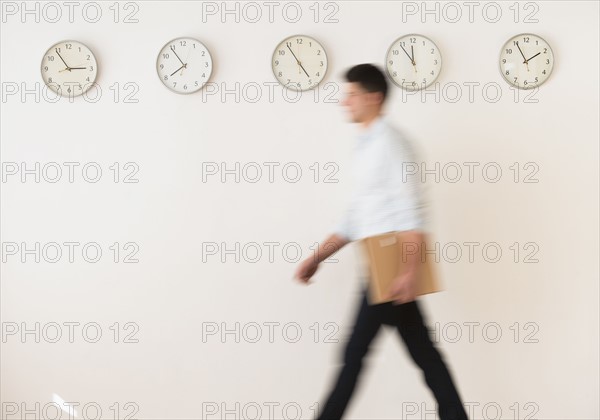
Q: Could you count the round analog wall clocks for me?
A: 5